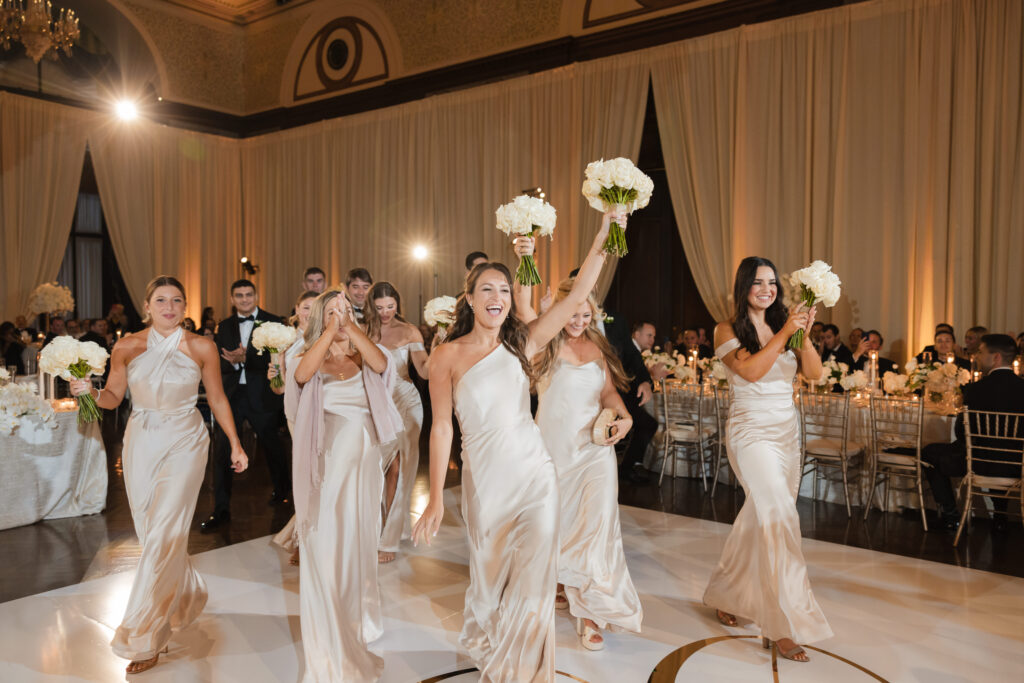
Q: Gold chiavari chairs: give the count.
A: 5